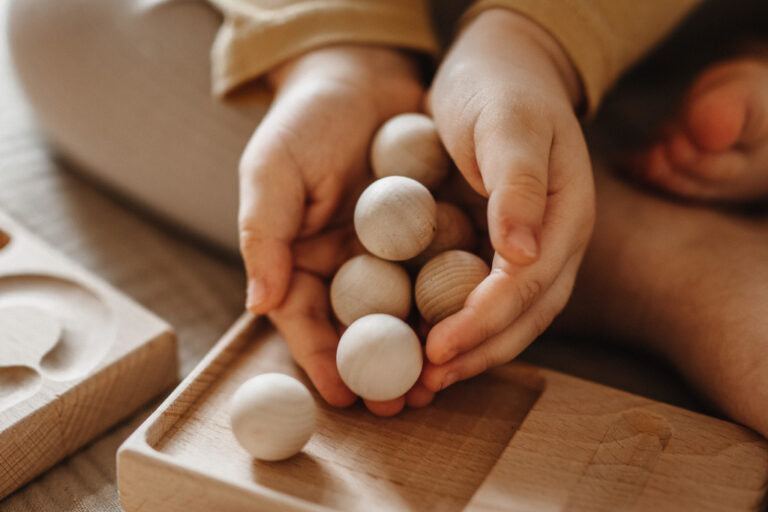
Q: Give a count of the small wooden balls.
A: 7